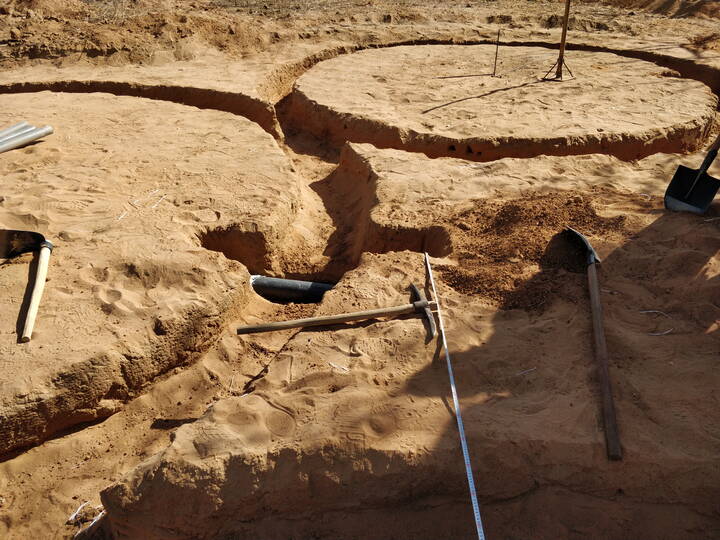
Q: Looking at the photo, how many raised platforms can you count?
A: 2